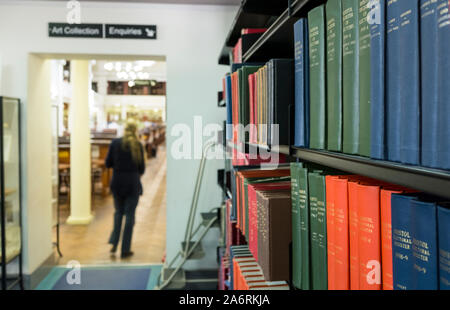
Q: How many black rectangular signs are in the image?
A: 2